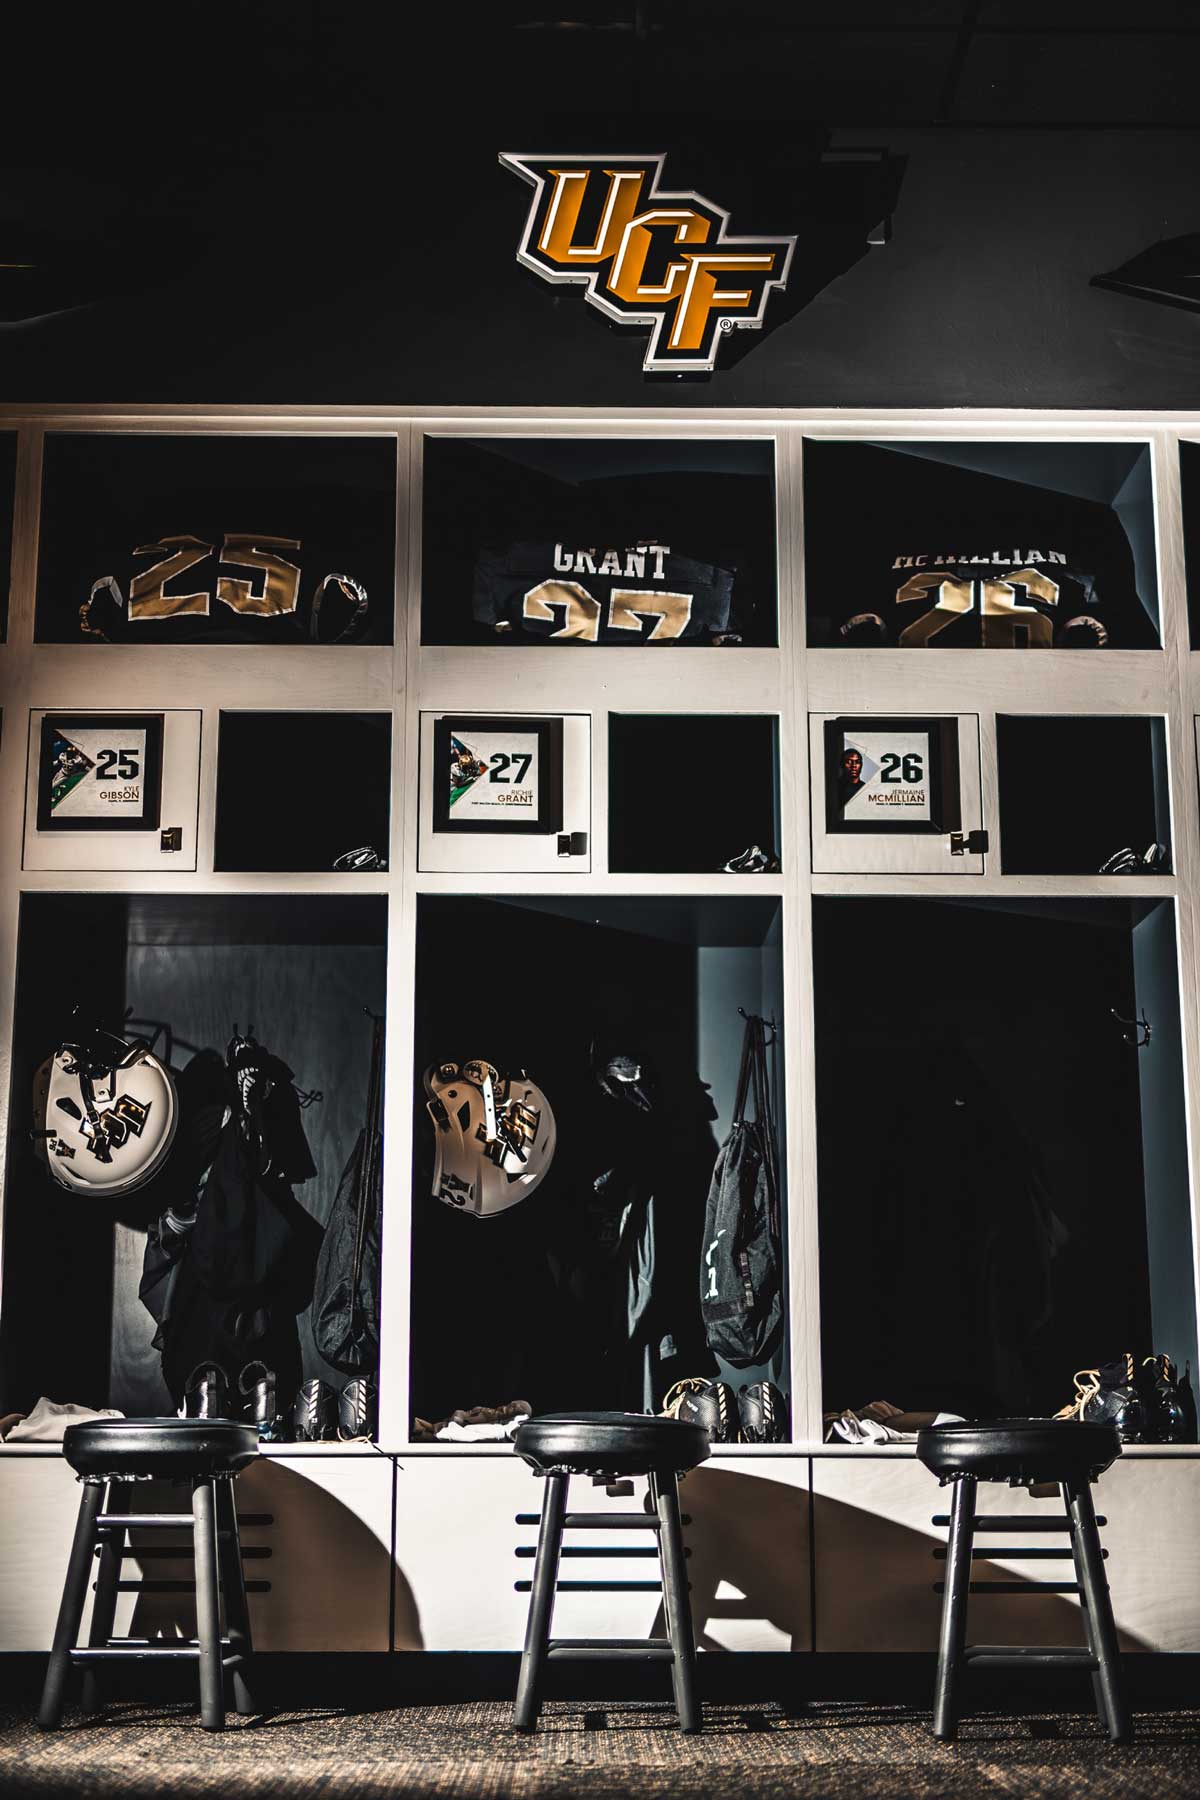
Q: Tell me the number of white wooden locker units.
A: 3